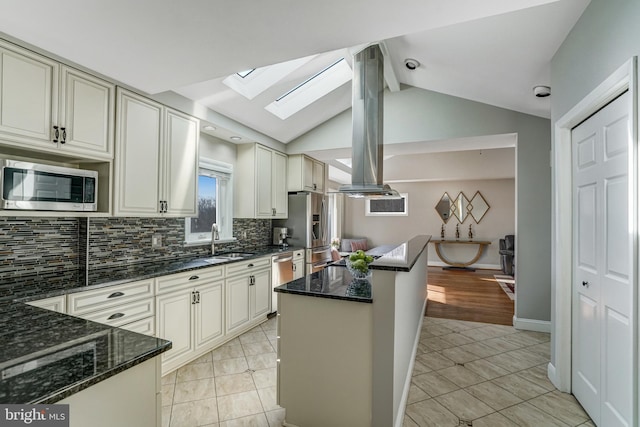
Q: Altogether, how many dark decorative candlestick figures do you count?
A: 3